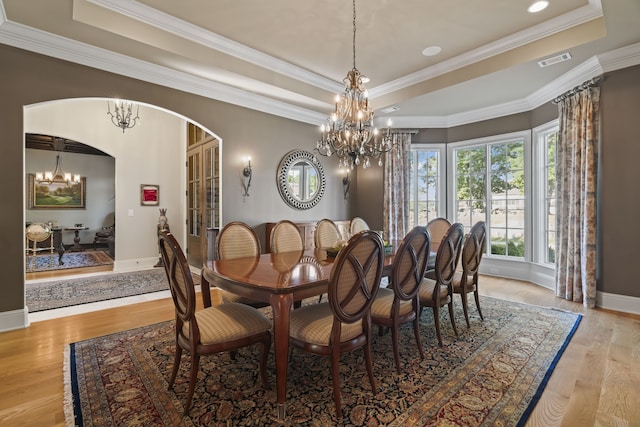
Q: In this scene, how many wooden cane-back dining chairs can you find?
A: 10